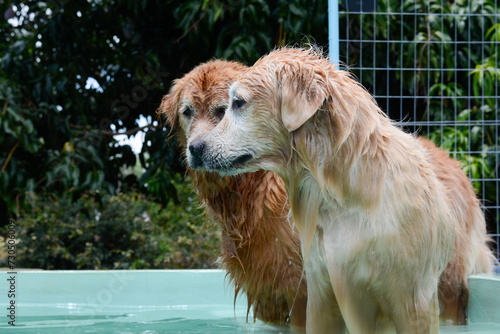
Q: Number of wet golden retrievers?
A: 2